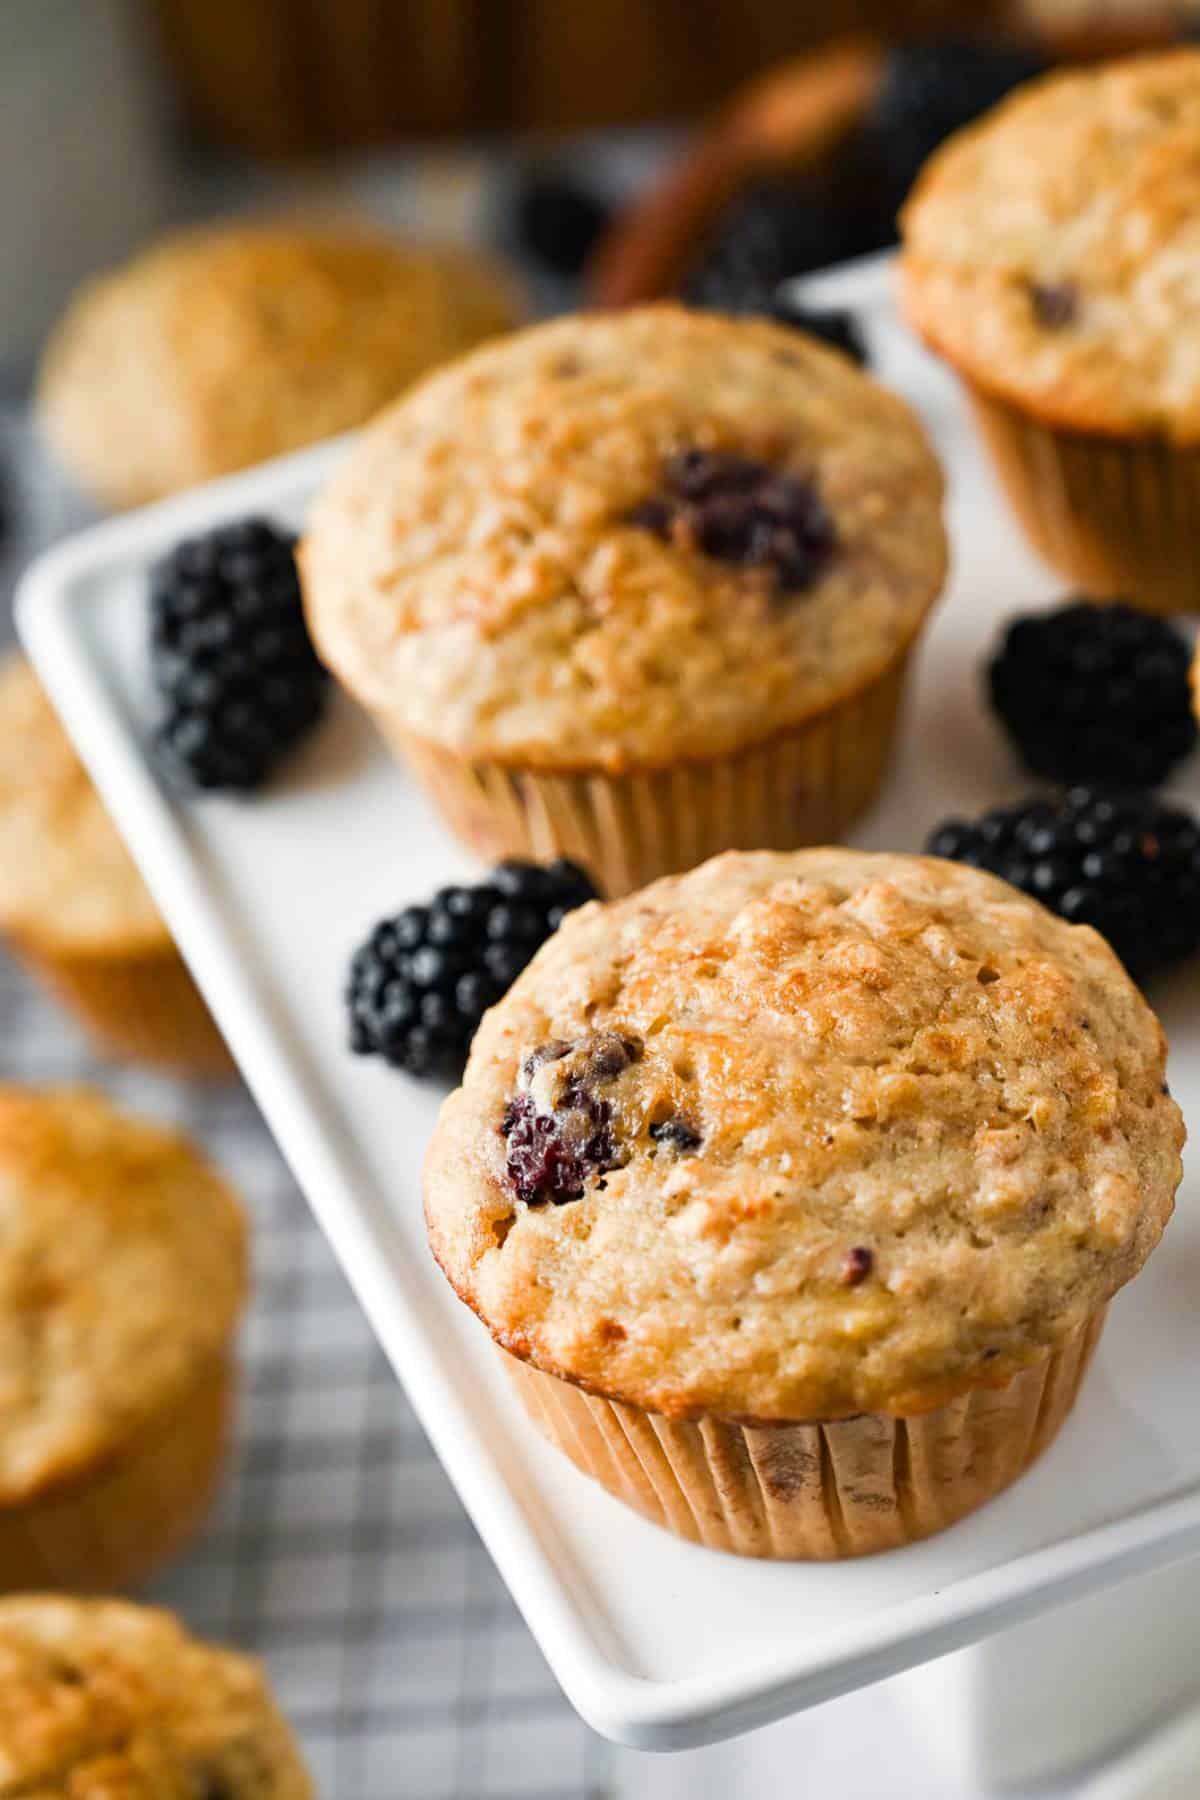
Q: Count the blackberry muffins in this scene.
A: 7